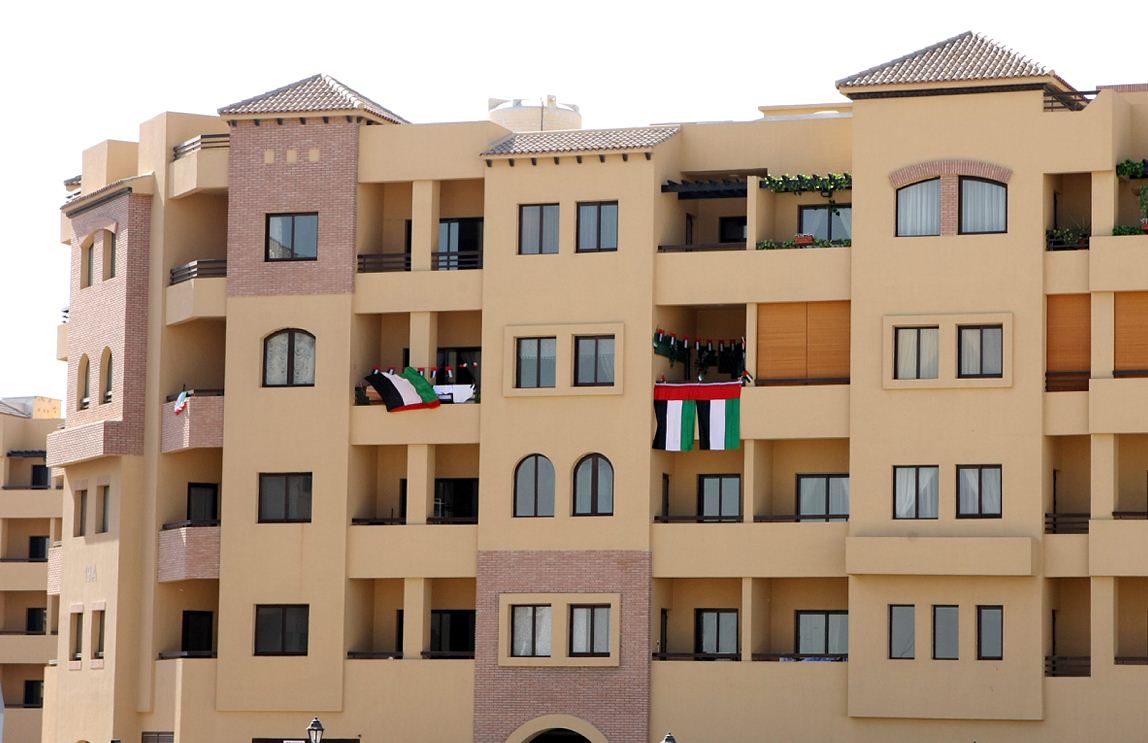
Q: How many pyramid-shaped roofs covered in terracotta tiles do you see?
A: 2